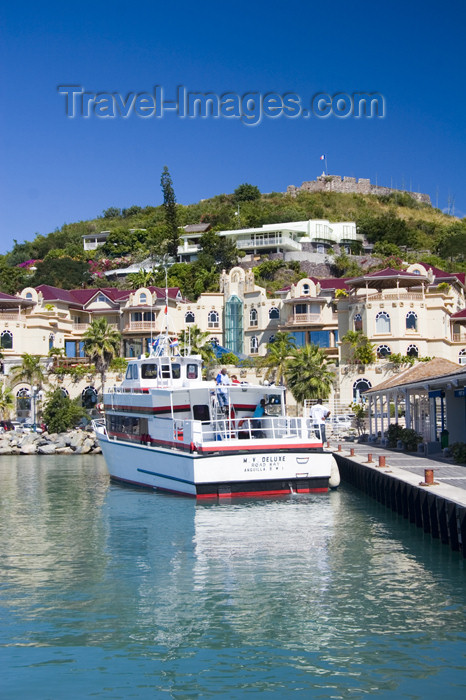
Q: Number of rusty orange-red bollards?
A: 6